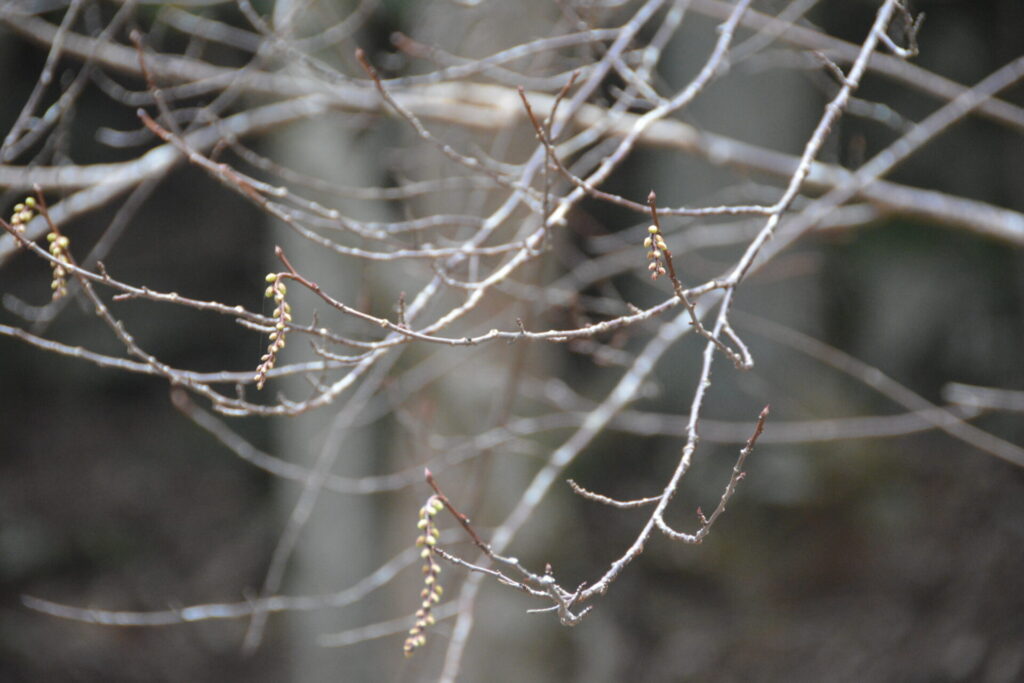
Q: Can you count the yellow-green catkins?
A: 5